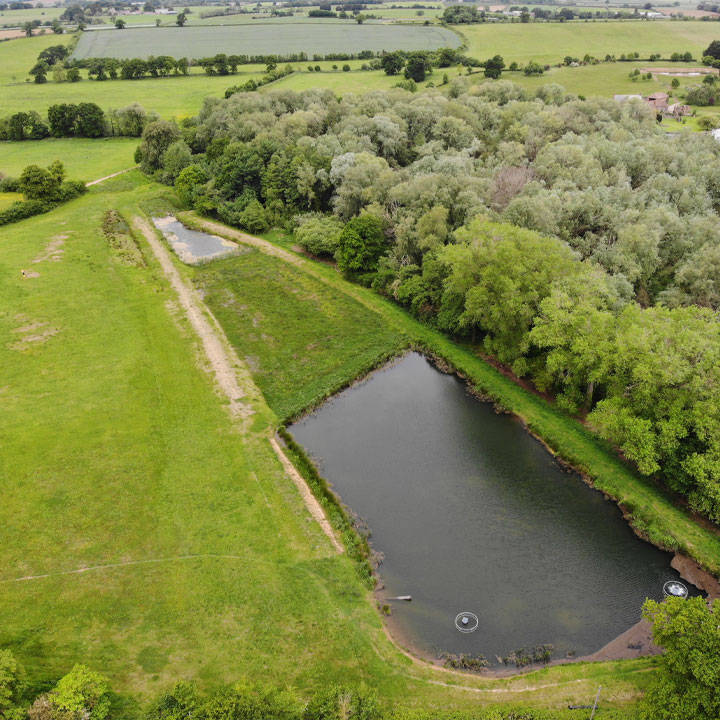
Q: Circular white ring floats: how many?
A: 2